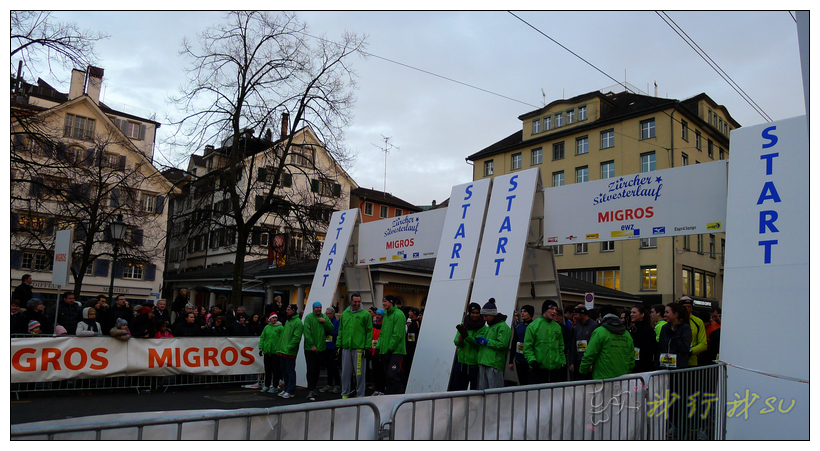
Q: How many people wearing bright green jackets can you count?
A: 9